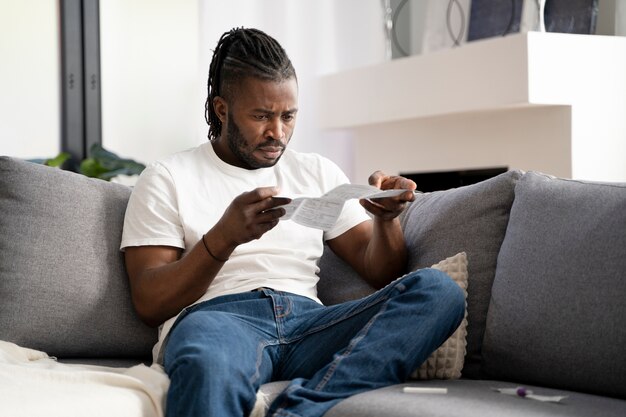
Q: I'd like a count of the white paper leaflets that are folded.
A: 1